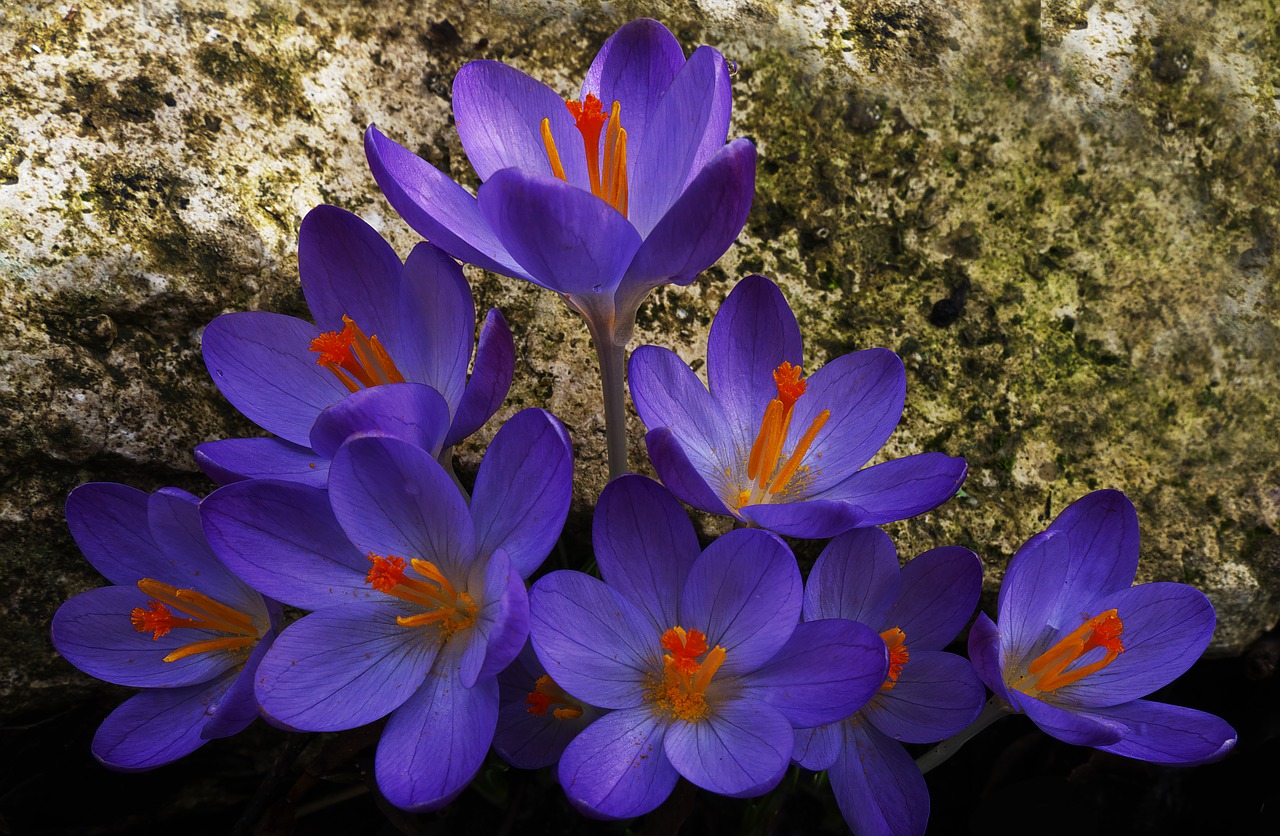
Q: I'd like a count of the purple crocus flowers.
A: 9